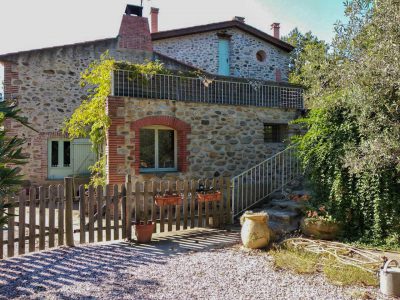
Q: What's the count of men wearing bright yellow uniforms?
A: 0